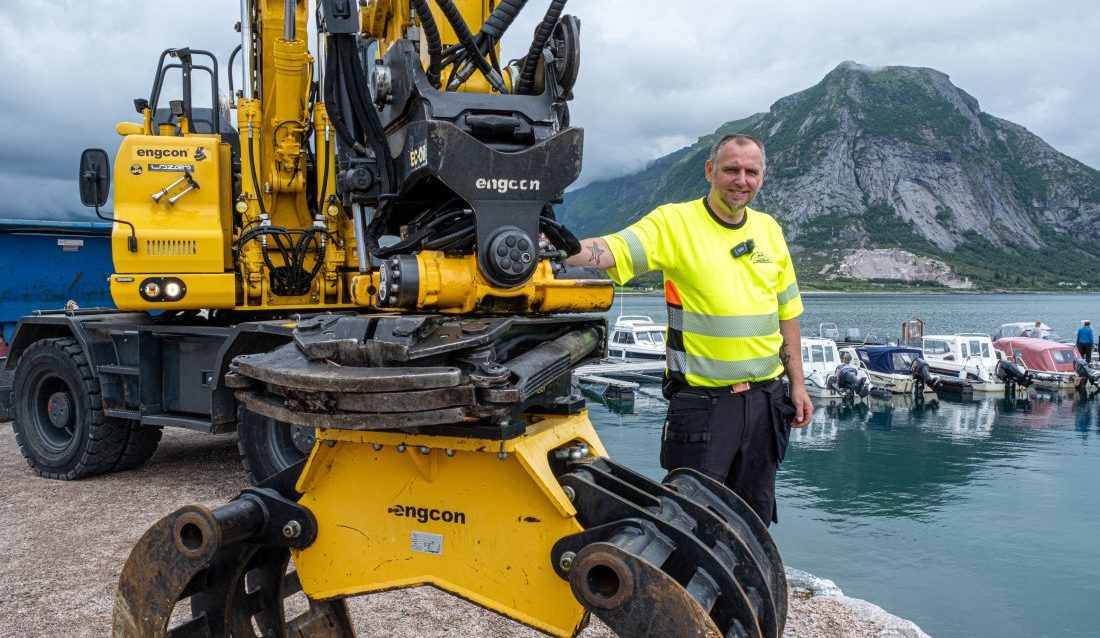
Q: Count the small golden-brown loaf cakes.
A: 0